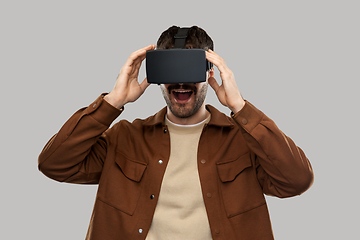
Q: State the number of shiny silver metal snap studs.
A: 4